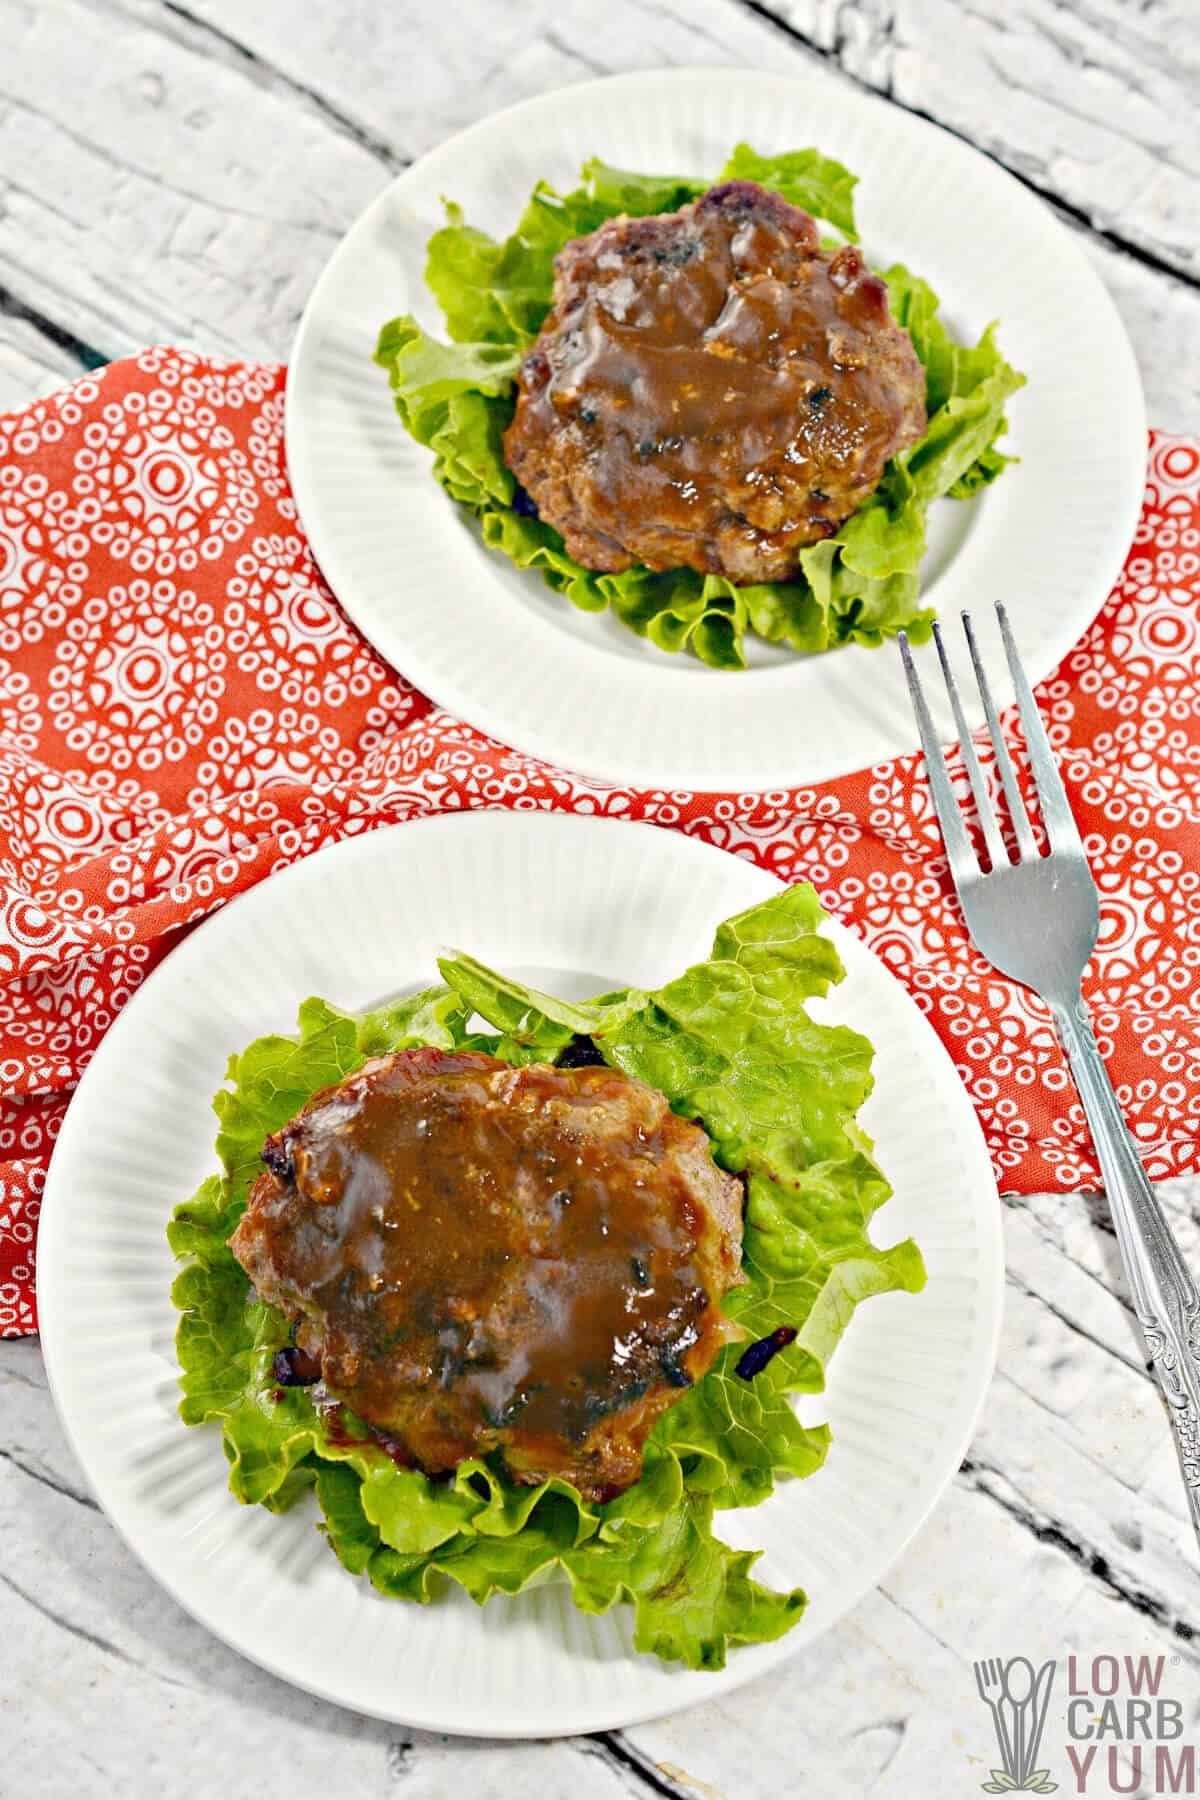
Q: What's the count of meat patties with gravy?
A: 2